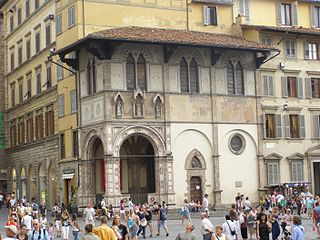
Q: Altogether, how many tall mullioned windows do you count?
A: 4